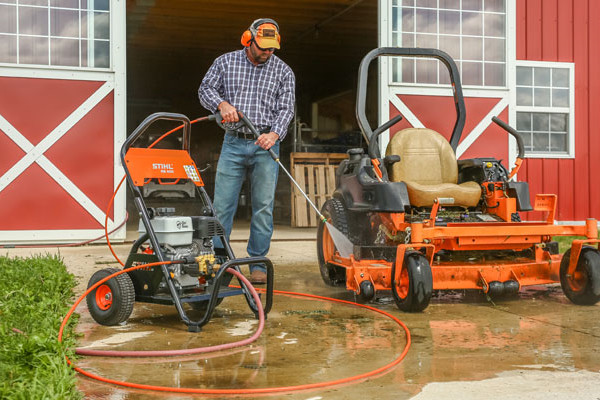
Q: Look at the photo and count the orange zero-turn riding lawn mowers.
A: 1